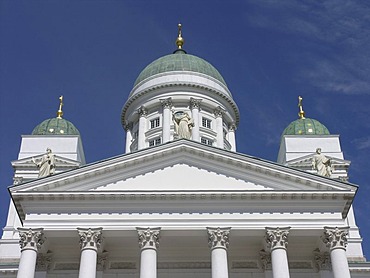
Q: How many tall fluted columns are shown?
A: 6